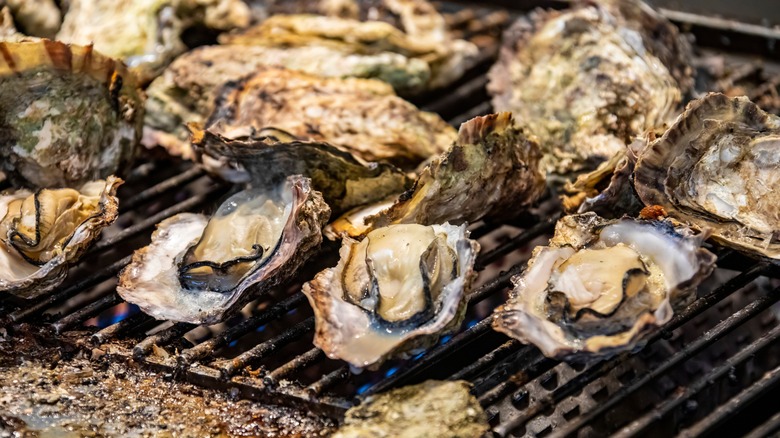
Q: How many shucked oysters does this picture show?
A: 4